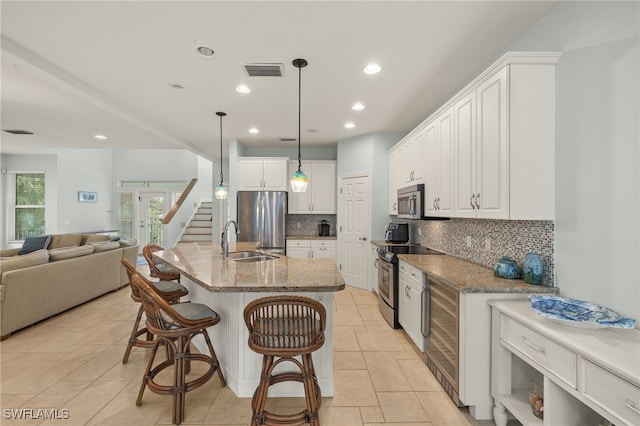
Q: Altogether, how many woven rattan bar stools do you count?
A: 4